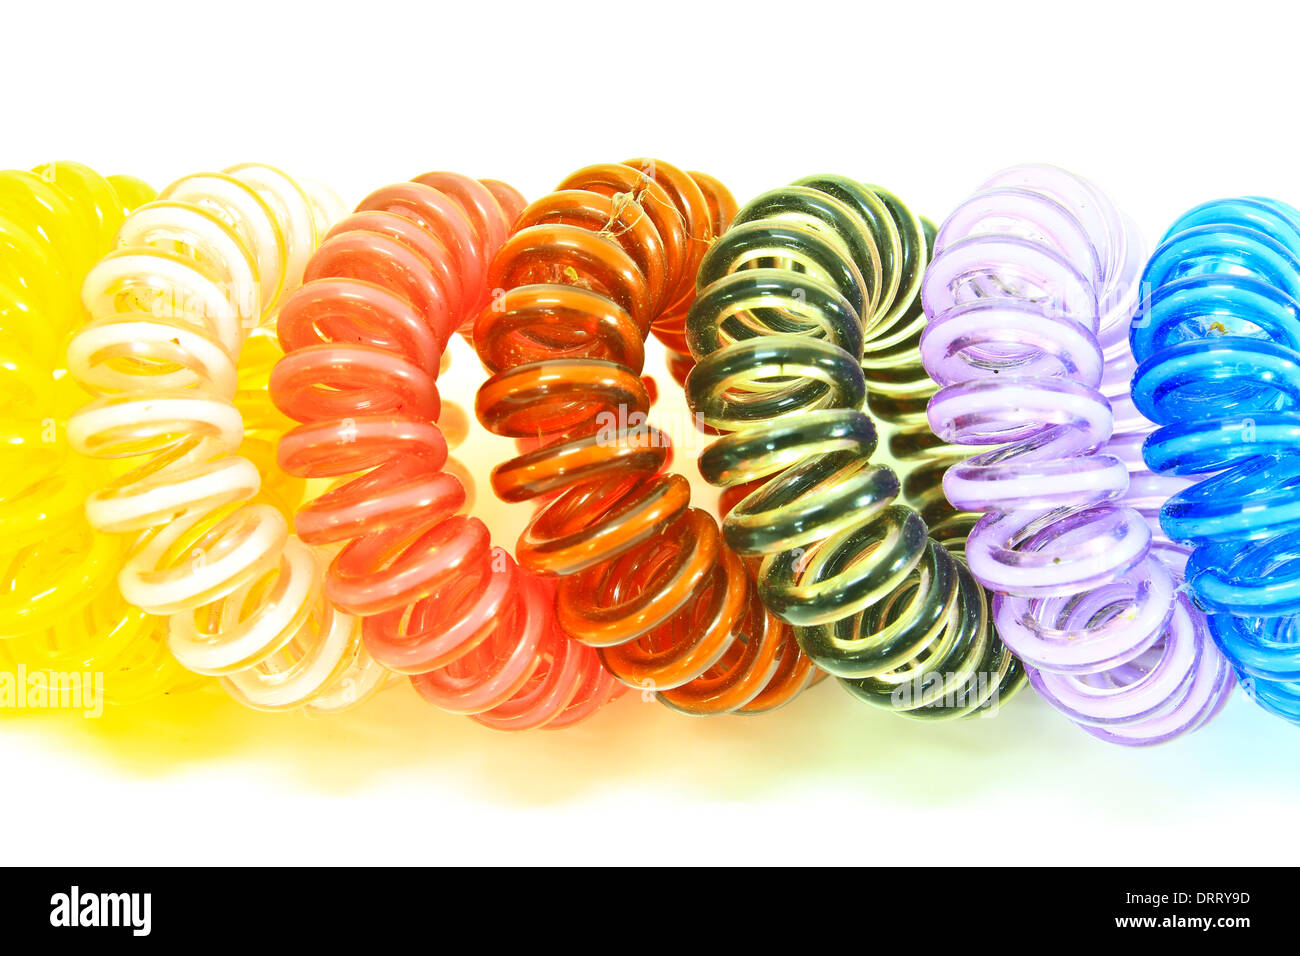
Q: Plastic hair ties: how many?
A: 7